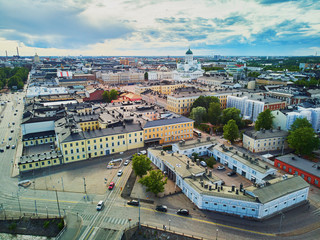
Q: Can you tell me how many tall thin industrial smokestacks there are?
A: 2